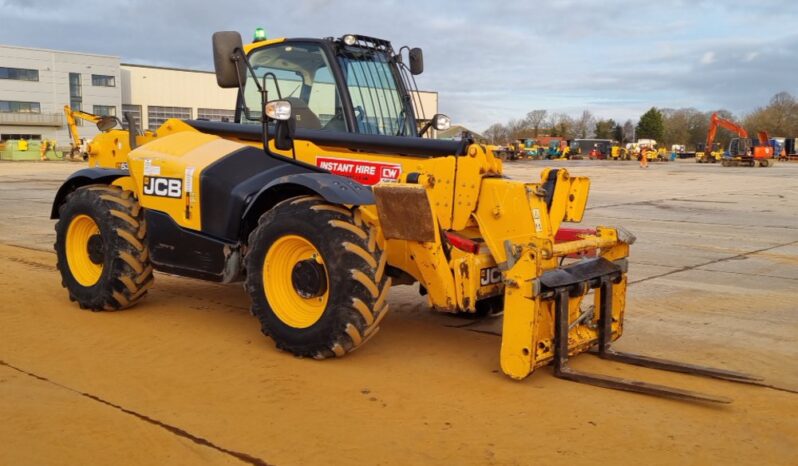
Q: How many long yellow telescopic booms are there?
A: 1